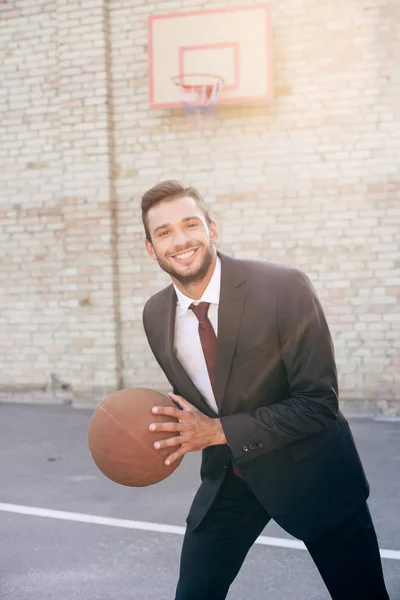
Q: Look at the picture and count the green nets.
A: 0